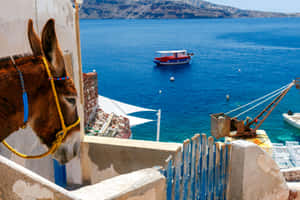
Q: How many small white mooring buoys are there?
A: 4